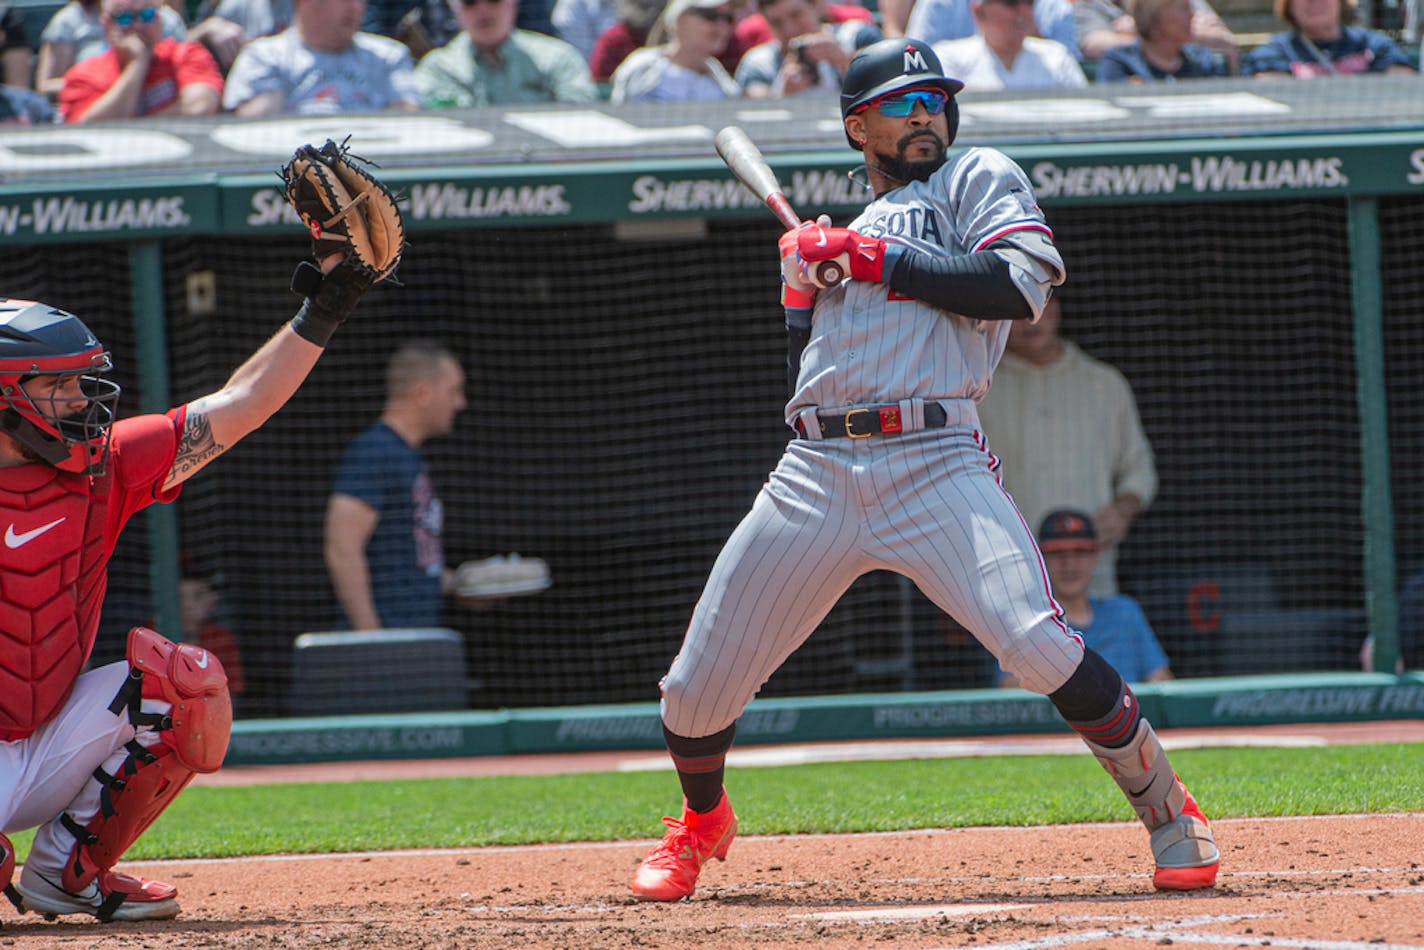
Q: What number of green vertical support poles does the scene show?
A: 2